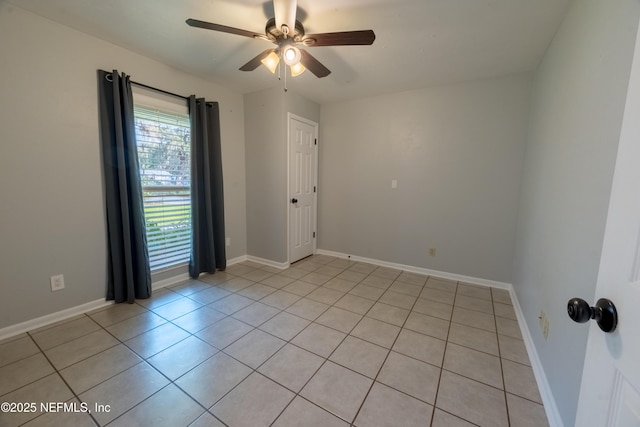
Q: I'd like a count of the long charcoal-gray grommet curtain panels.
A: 2